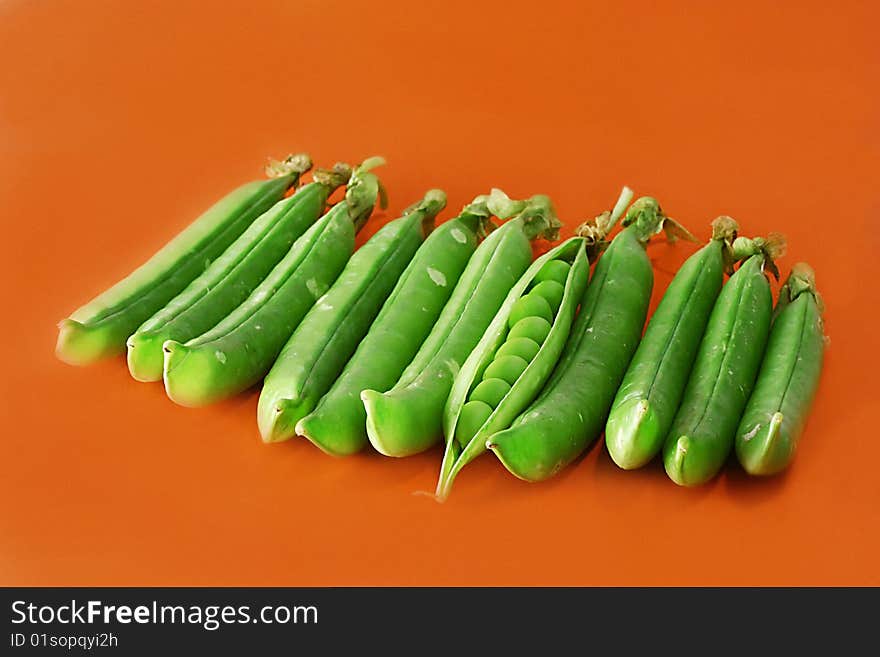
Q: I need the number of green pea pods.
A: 11